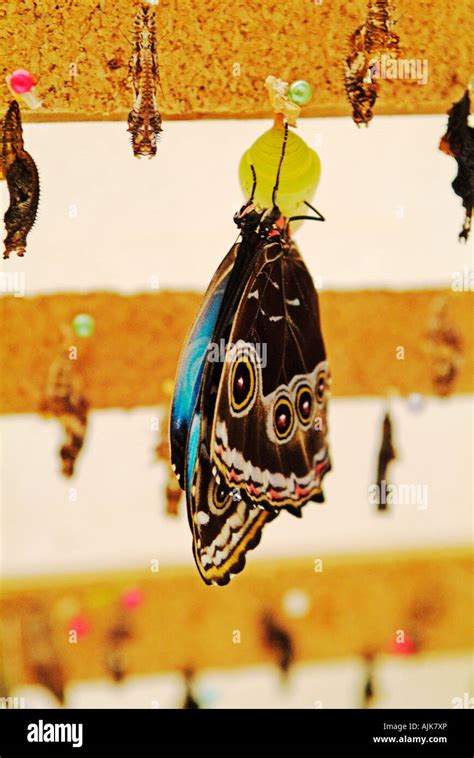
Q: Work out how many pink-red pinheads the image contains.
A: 4